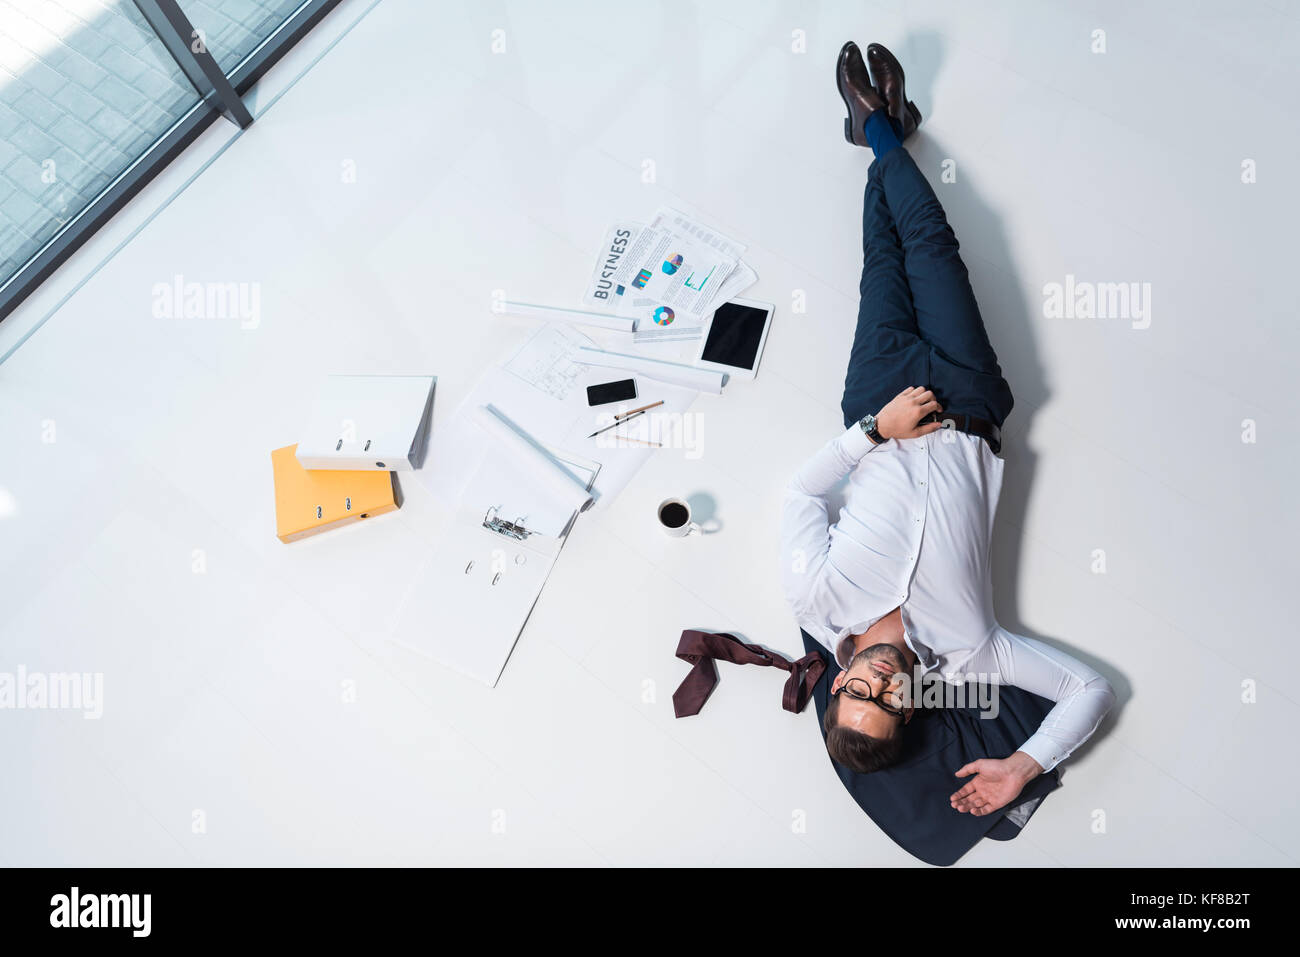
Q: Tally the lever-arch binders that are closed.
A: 2